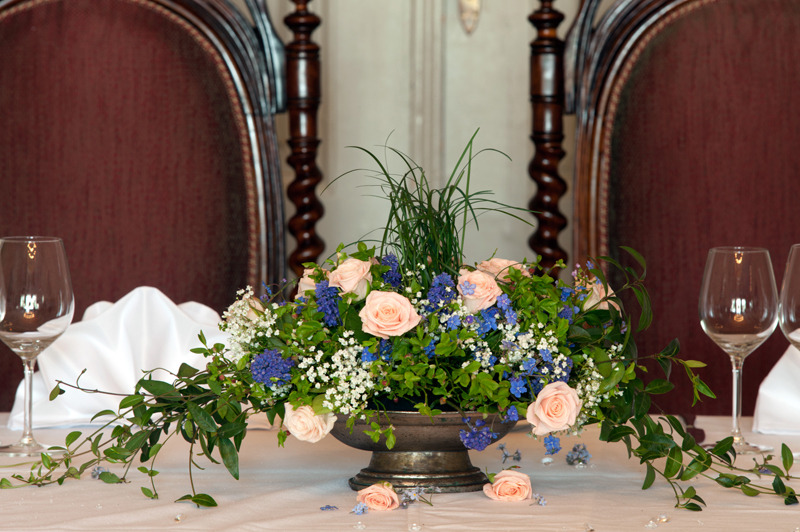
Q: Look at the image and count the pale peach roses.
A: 11